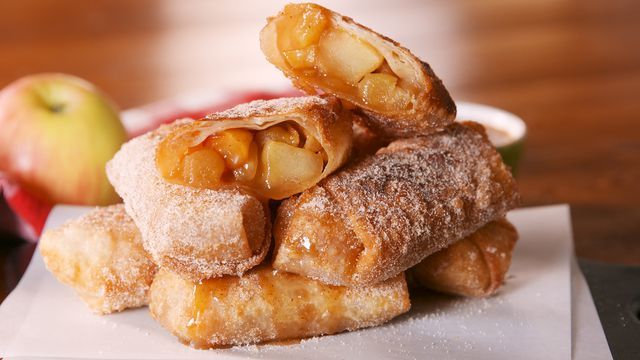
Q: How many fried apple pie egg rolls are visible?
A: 7